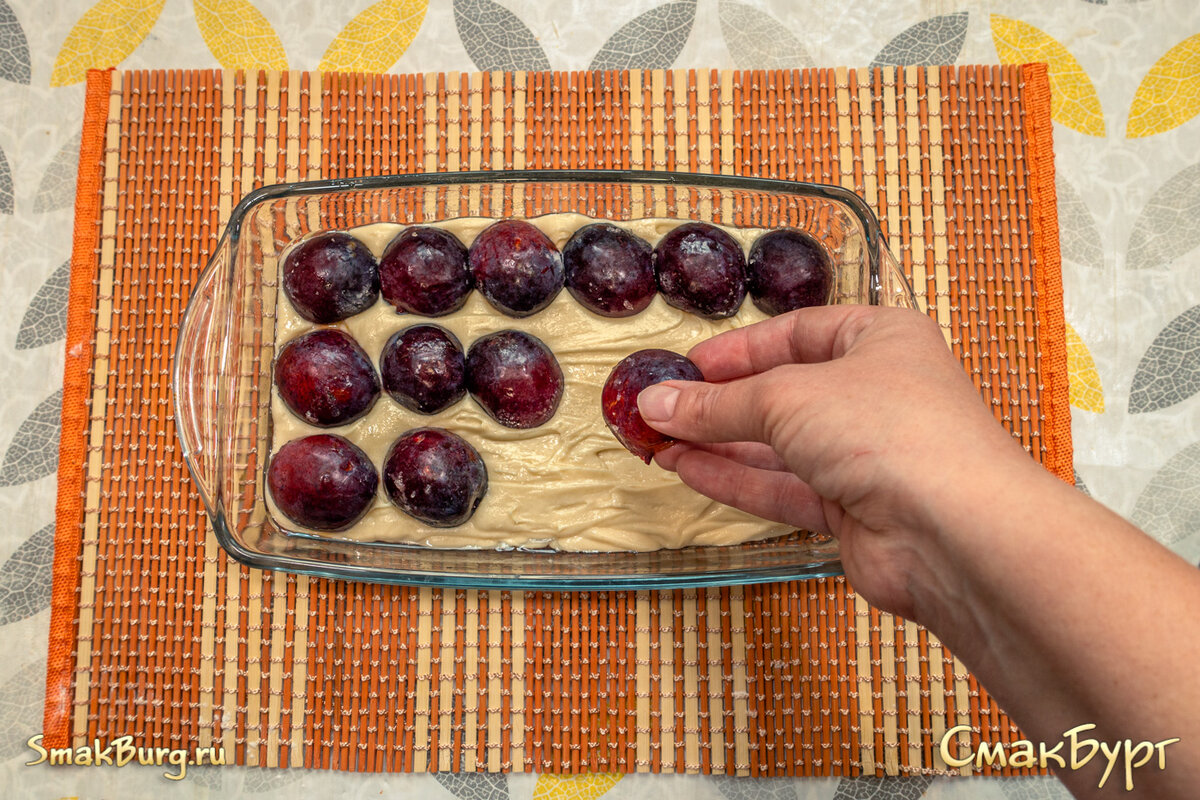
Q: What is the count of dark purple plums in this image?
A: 12